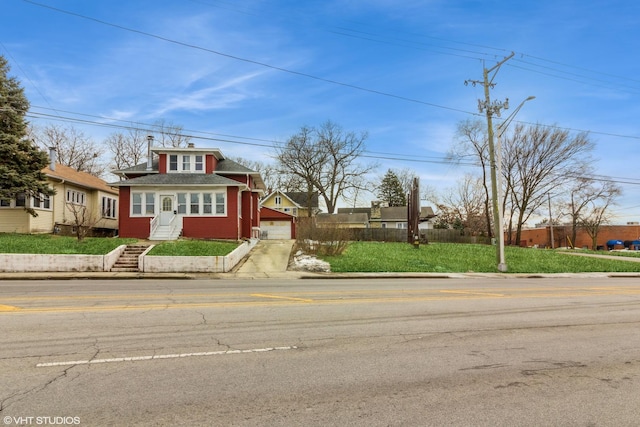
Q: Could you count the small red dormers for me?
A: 1